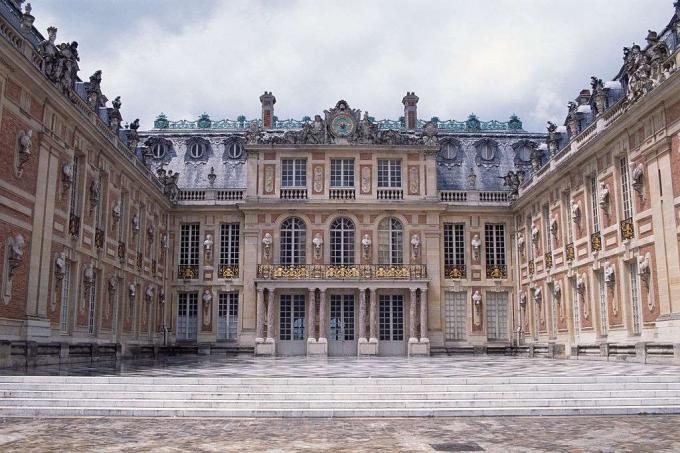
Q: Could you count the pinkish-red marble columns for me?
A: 8